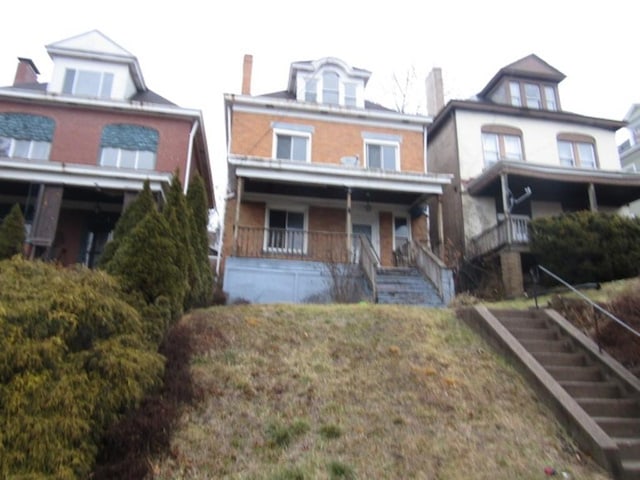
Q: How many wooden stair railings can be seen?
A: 2